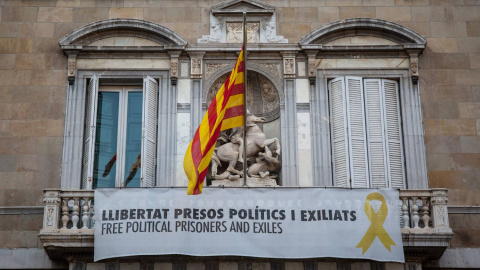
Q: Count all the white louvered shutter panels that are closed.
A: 4